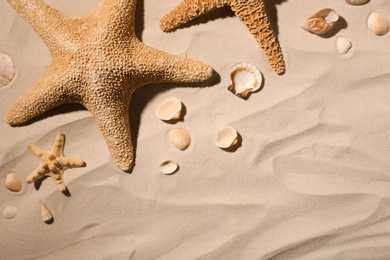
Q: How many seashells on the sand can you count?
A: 13